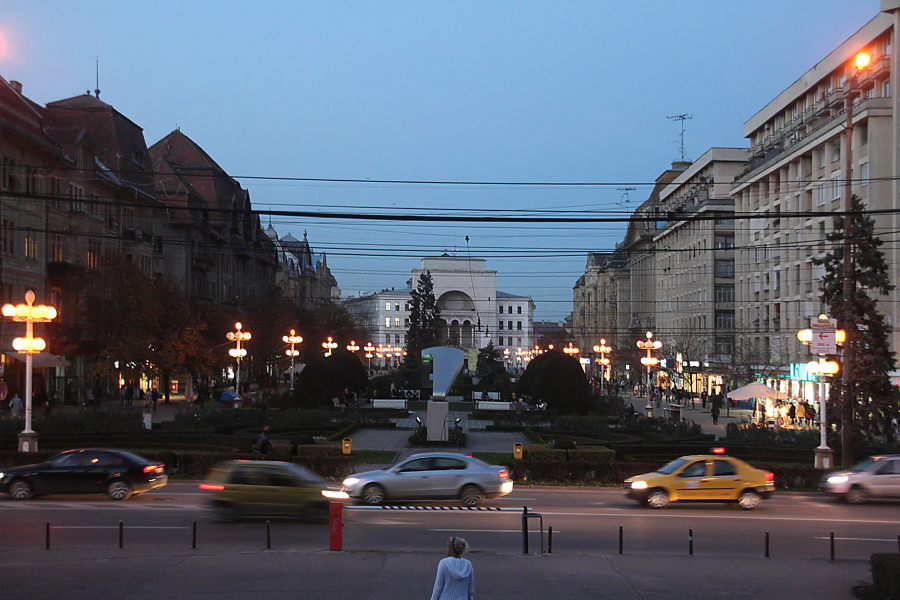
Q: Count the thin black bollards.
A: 9